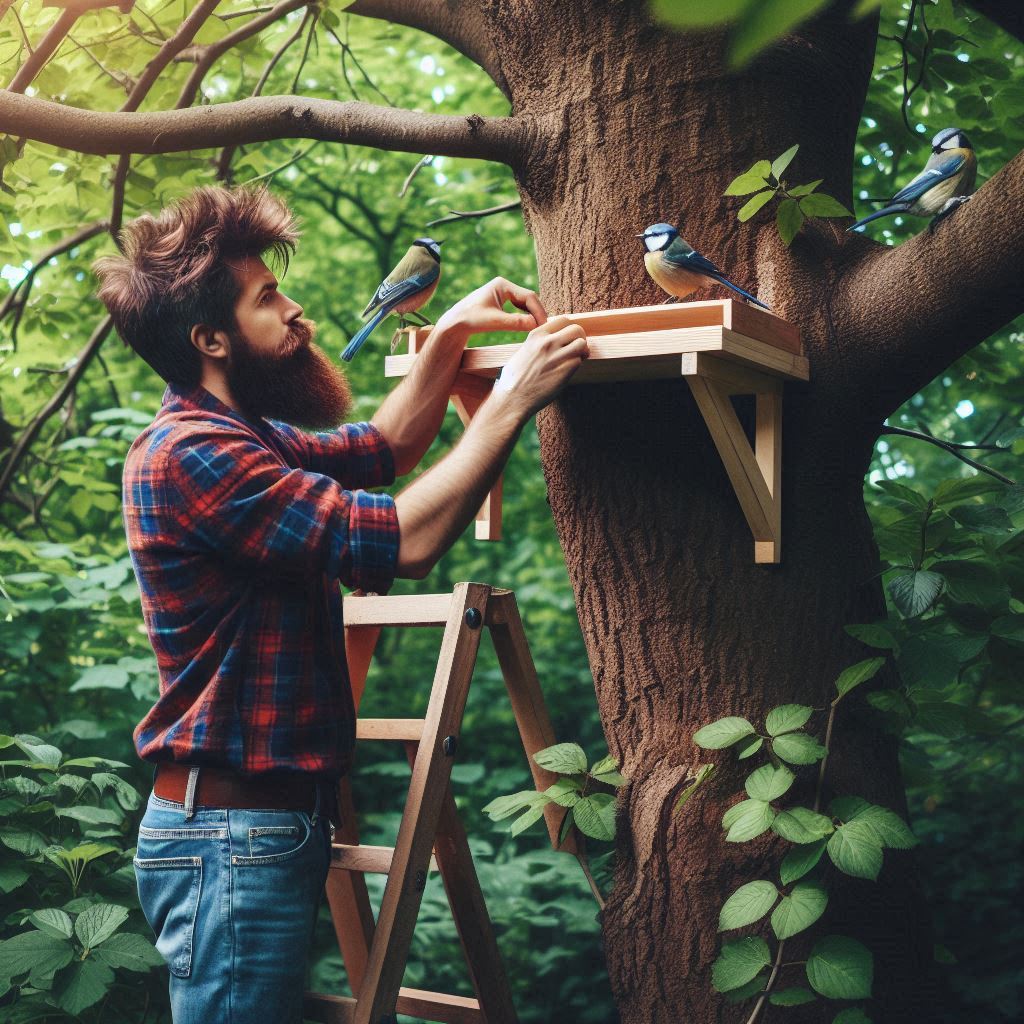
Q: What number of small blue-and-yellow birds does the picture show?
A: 3